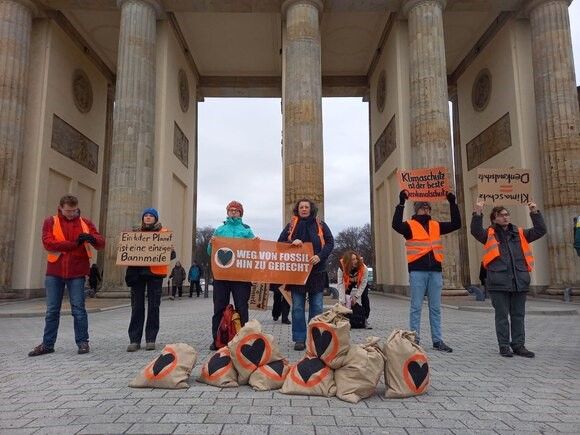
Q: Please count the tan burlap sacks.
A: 8